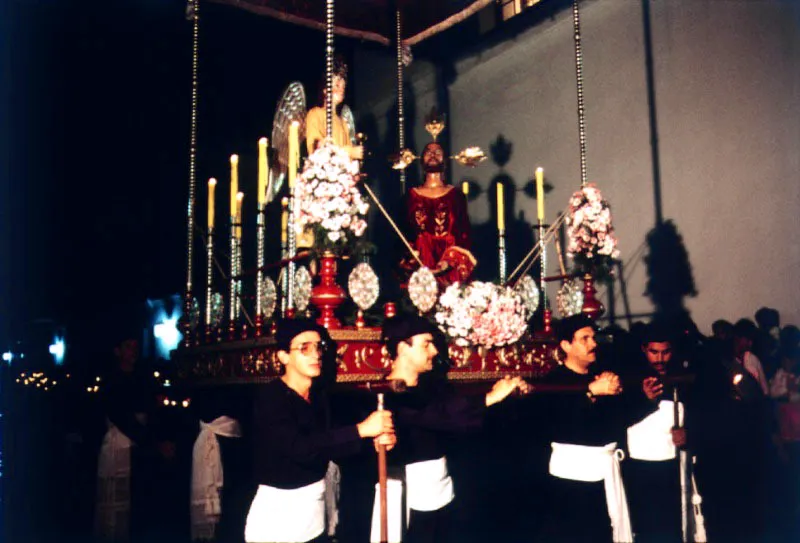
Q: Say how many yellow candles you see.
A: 9